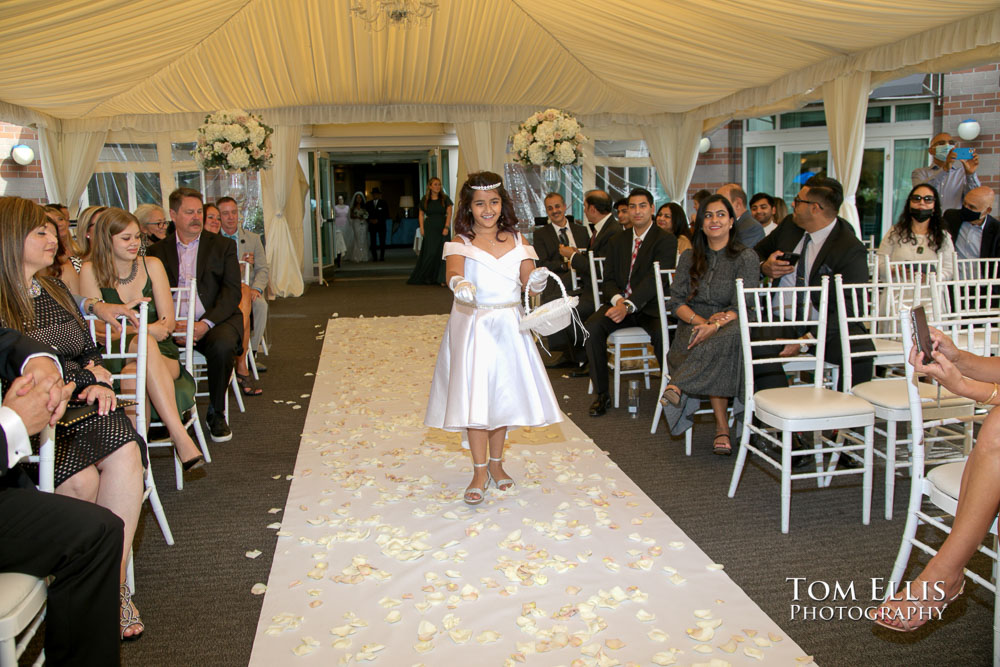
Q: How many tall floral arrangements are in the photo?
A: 2